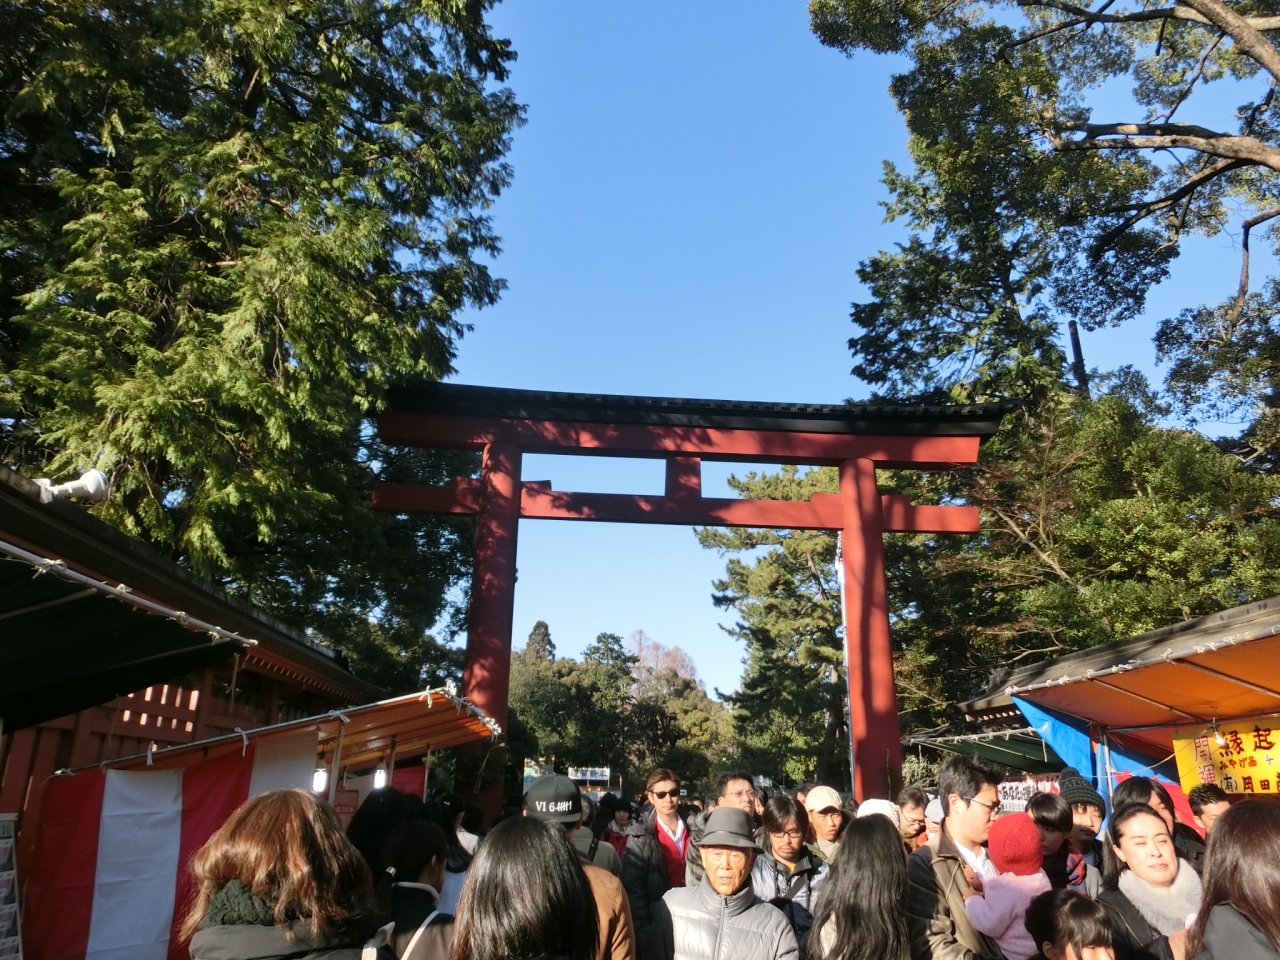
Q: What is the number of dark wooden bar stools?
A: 0